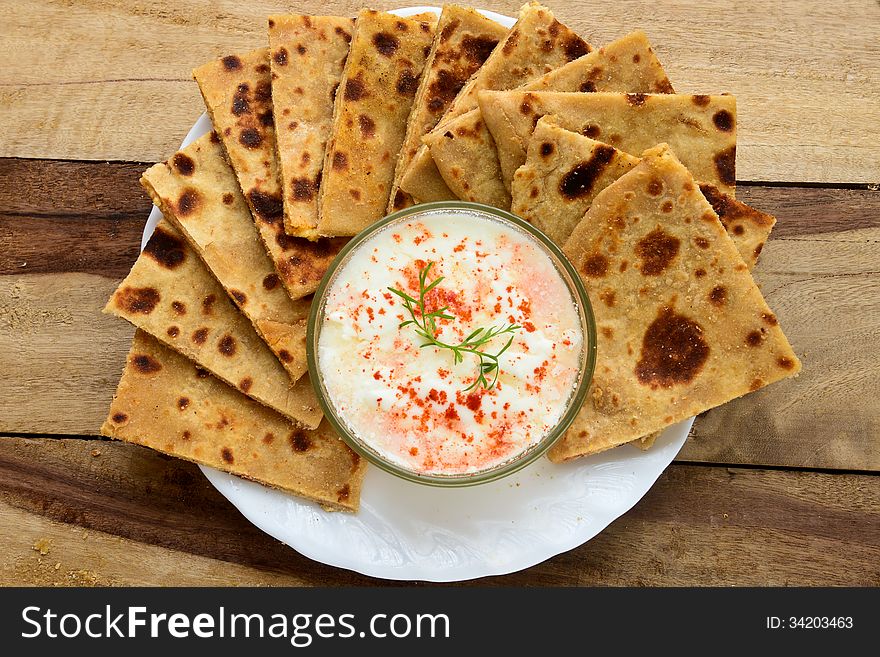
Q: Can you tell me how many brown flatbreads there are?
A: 12